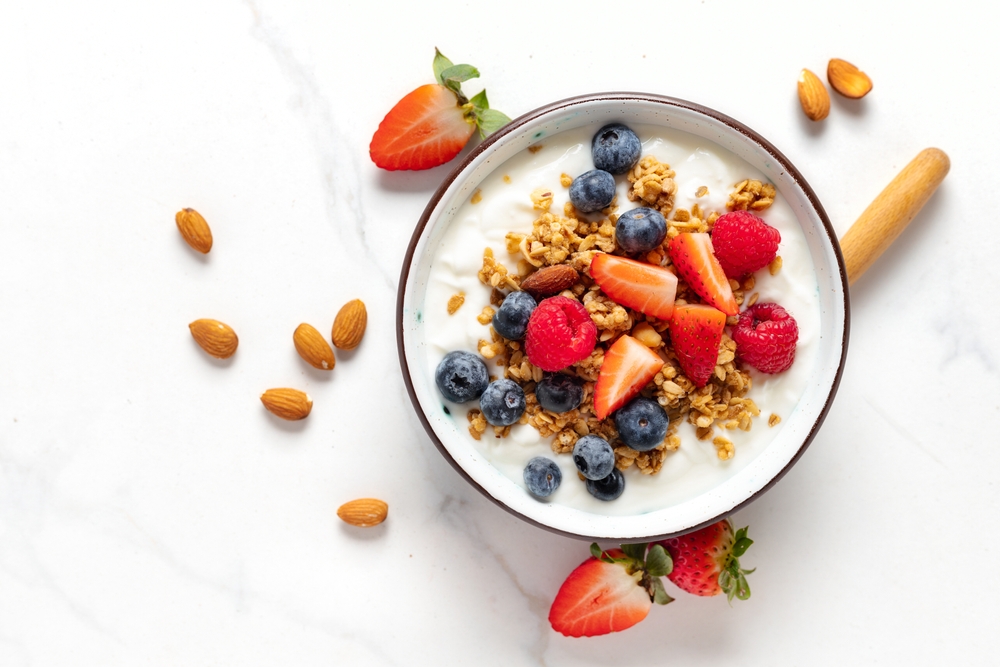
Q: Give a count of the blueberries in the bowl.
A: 11